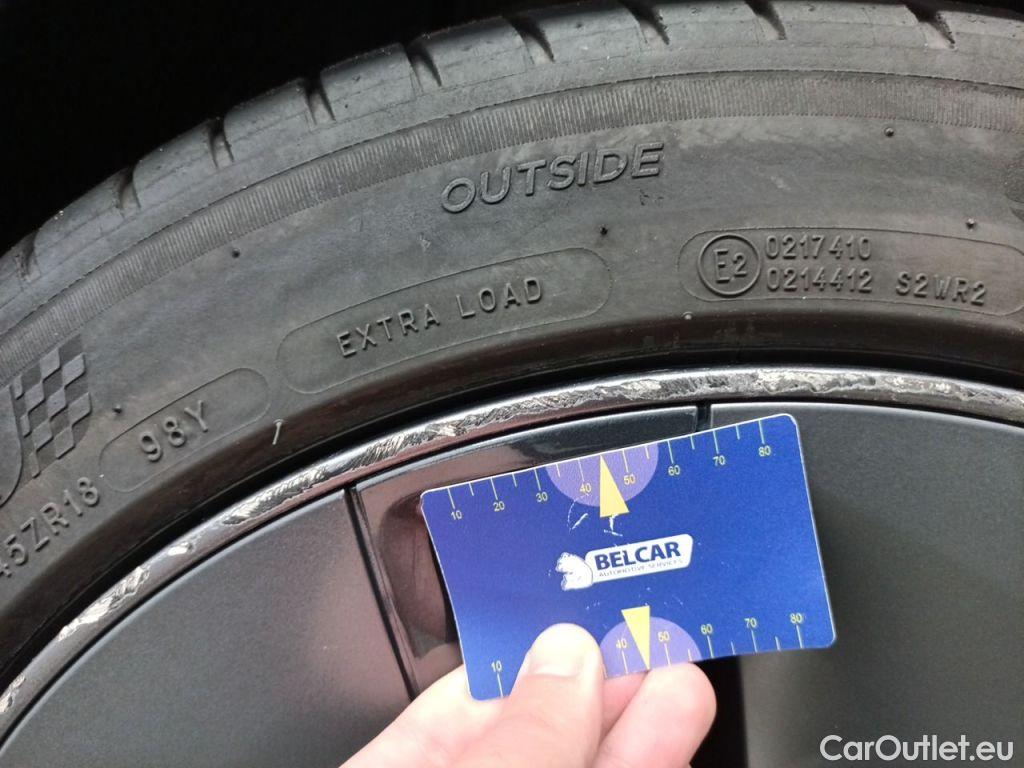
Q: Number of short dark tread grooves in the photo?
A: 9